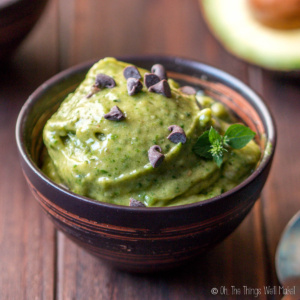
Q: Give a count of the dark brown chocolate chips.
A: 11